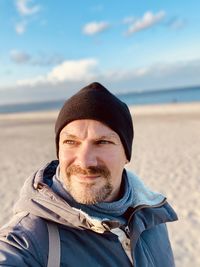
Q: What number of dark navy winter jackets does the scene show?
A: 1